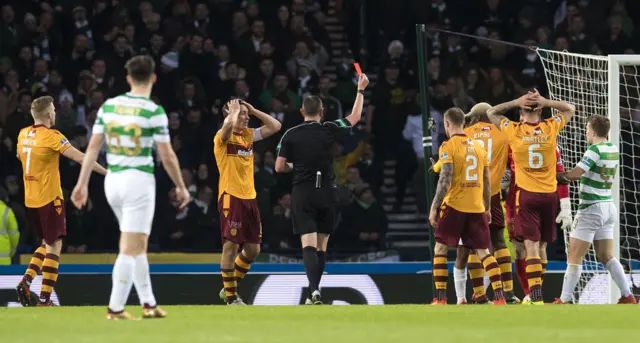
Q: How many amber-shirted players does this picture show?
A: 5